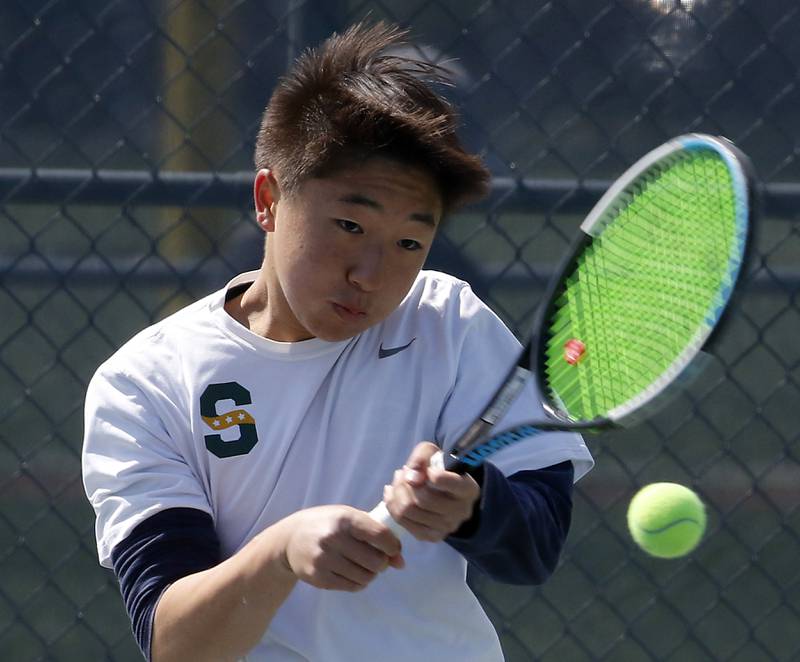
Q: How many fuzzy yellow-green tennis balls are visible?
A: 1